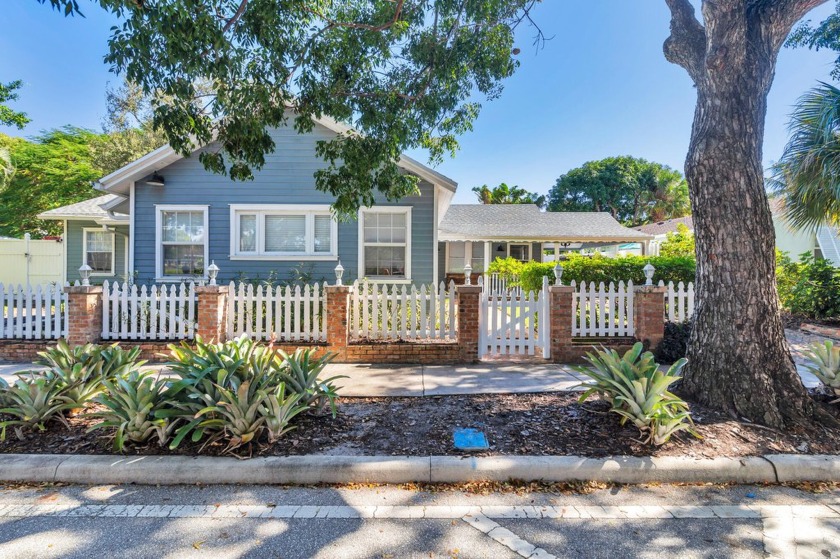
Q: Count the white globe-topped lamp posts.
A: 6